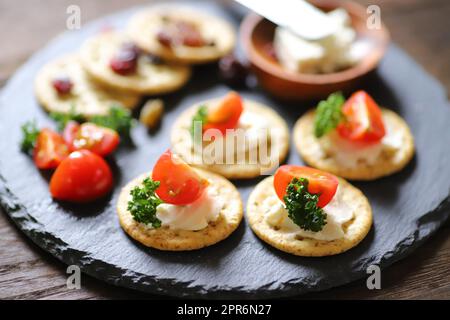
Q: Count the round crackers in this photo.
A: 7